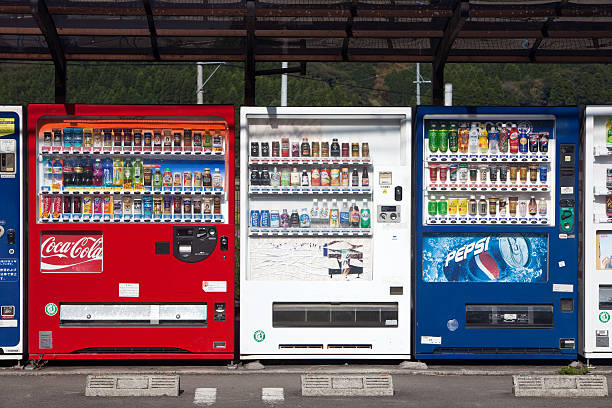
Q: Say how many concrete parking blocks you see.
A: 3